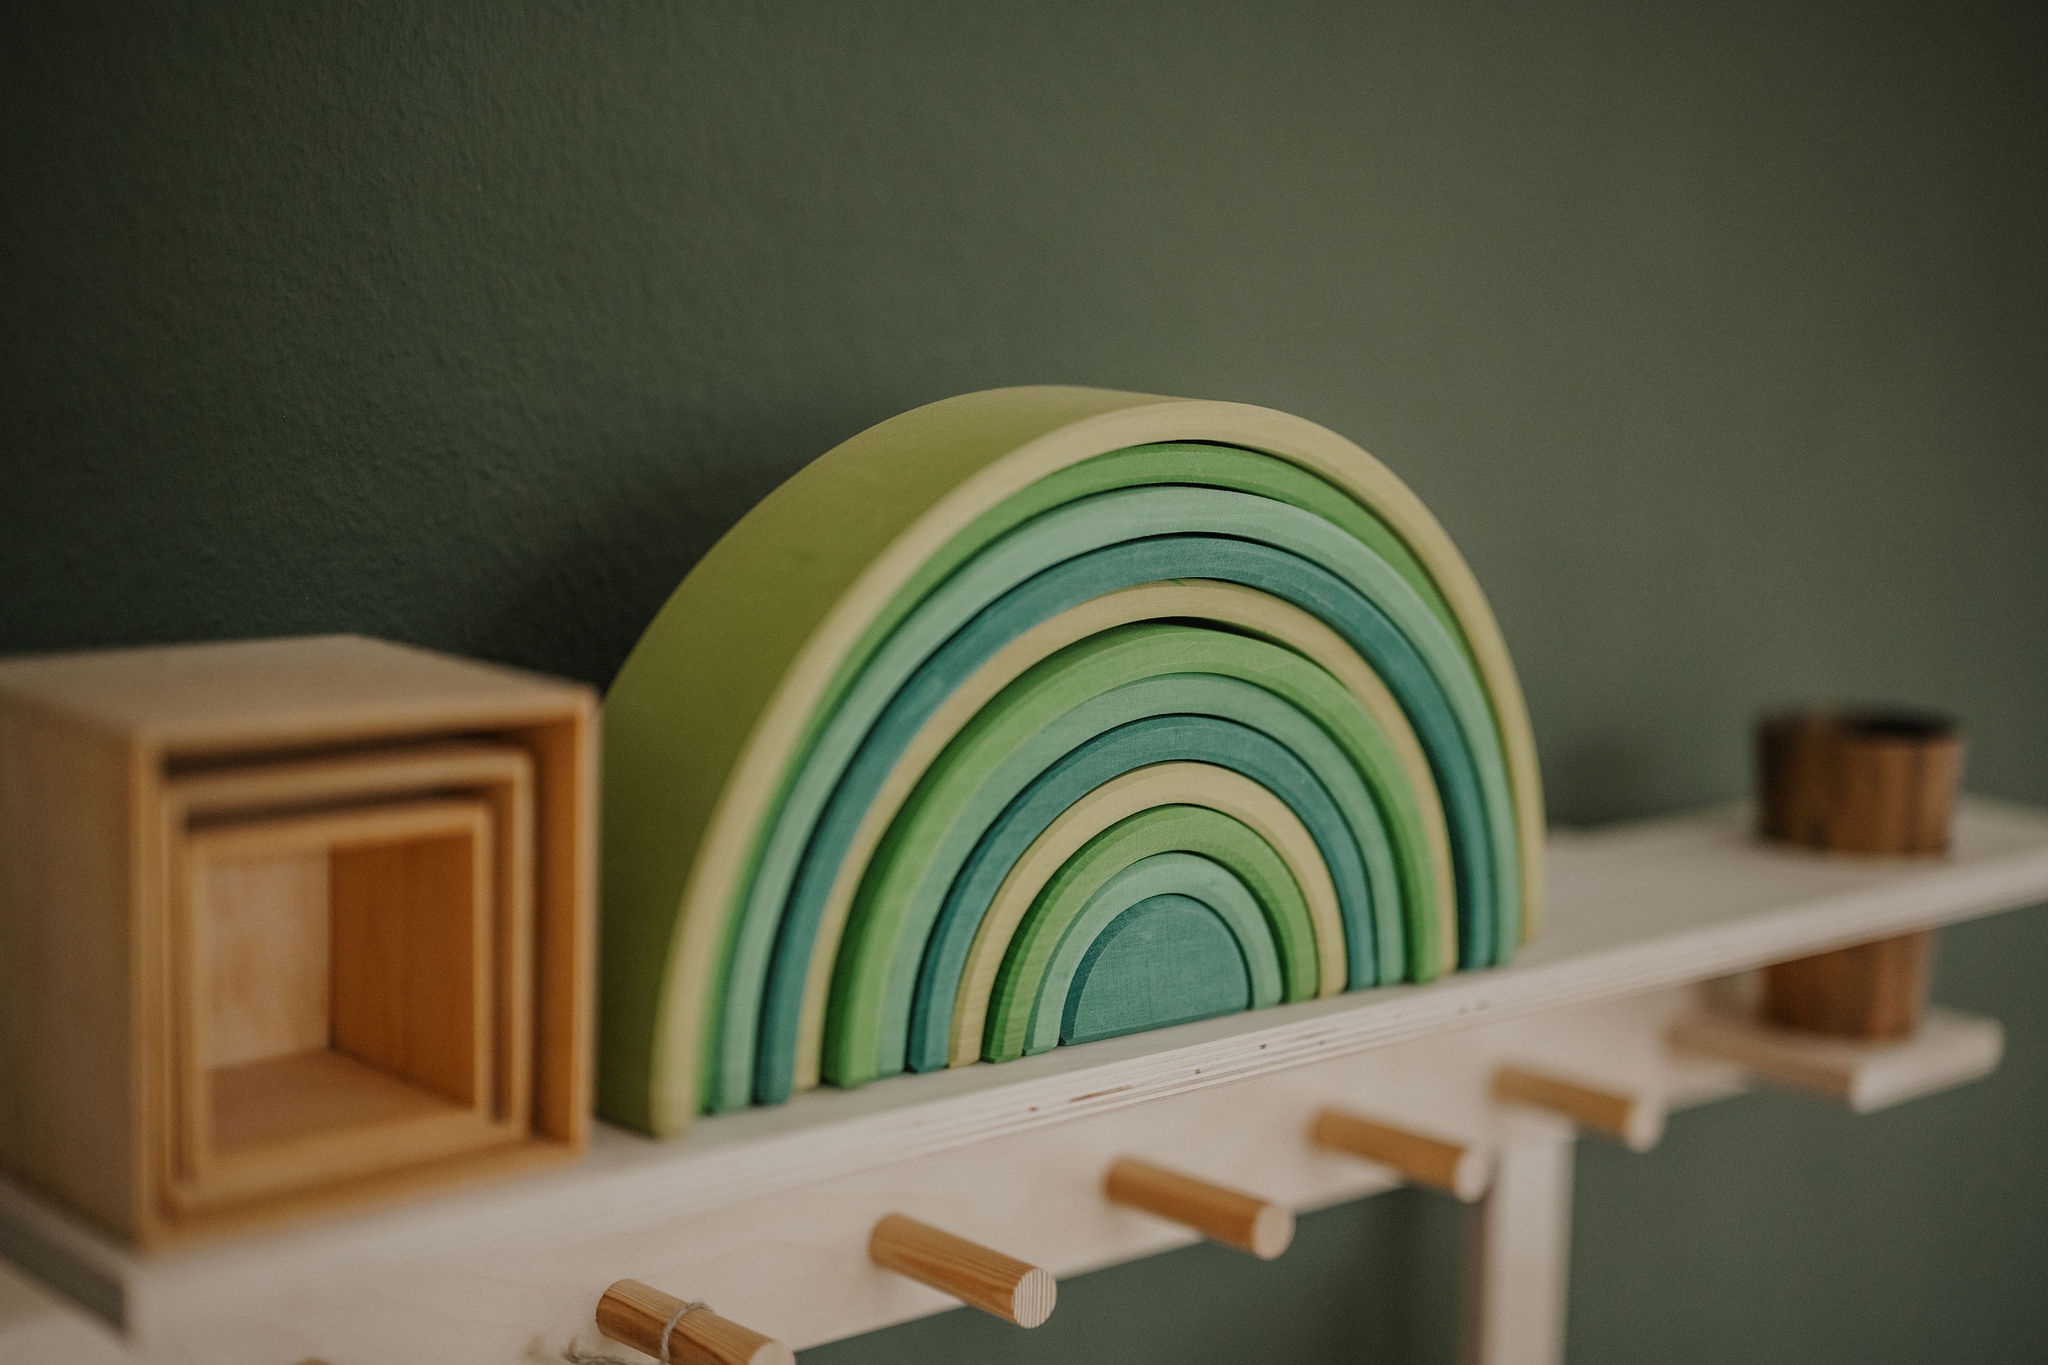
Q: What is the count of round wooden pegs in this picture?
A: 5